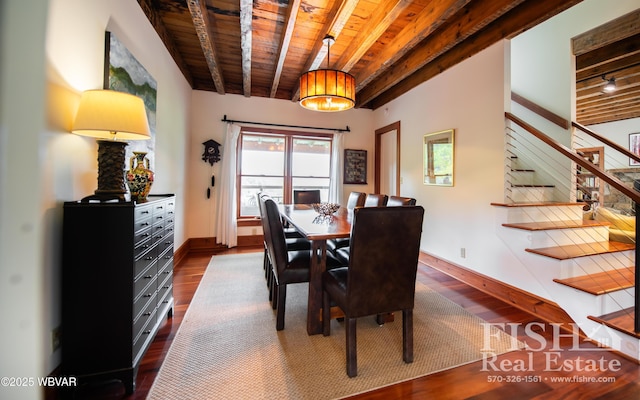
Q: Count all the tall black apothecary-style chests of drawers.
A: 1